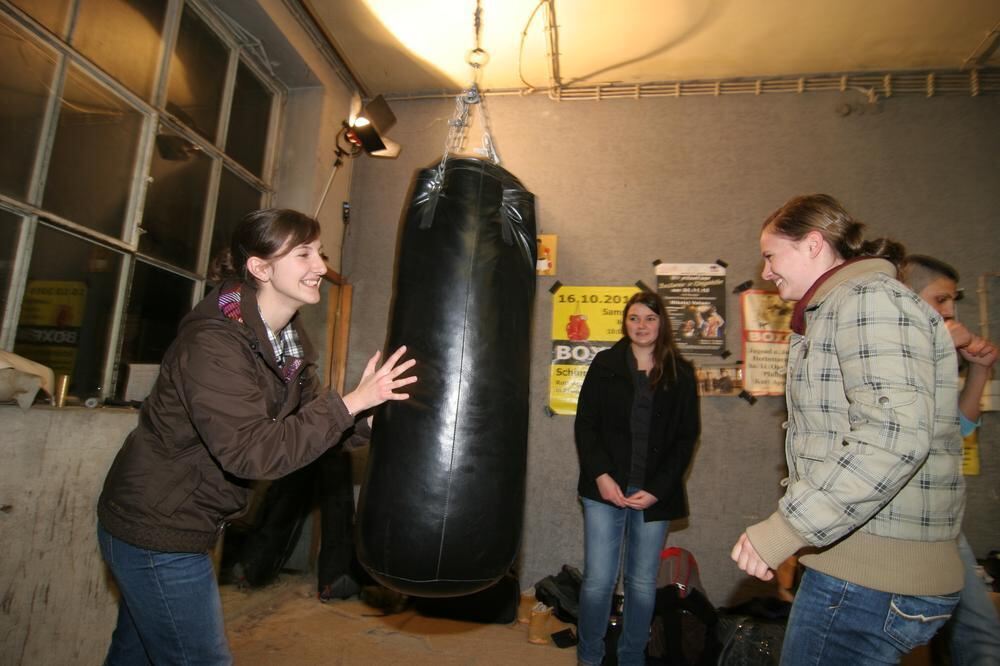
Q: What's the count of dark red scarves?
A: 1